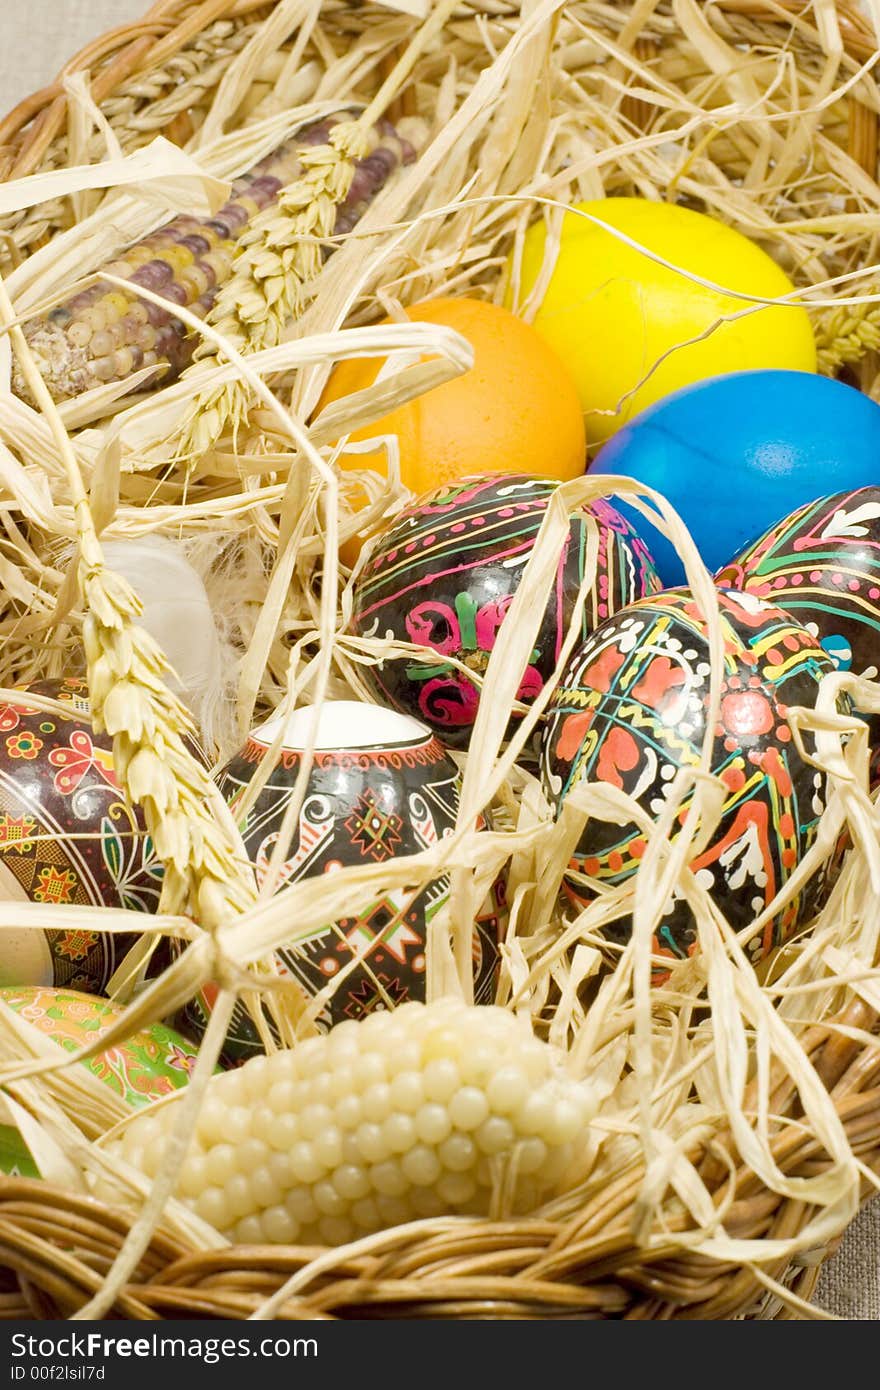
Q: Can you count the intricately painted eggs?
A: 6